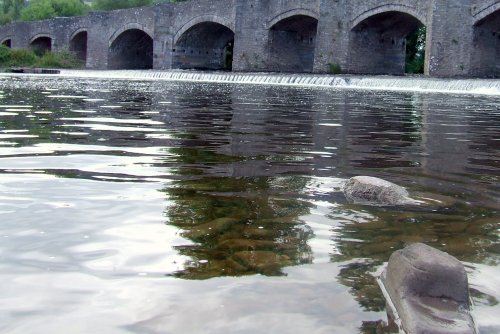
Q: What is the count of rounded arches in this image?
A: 8